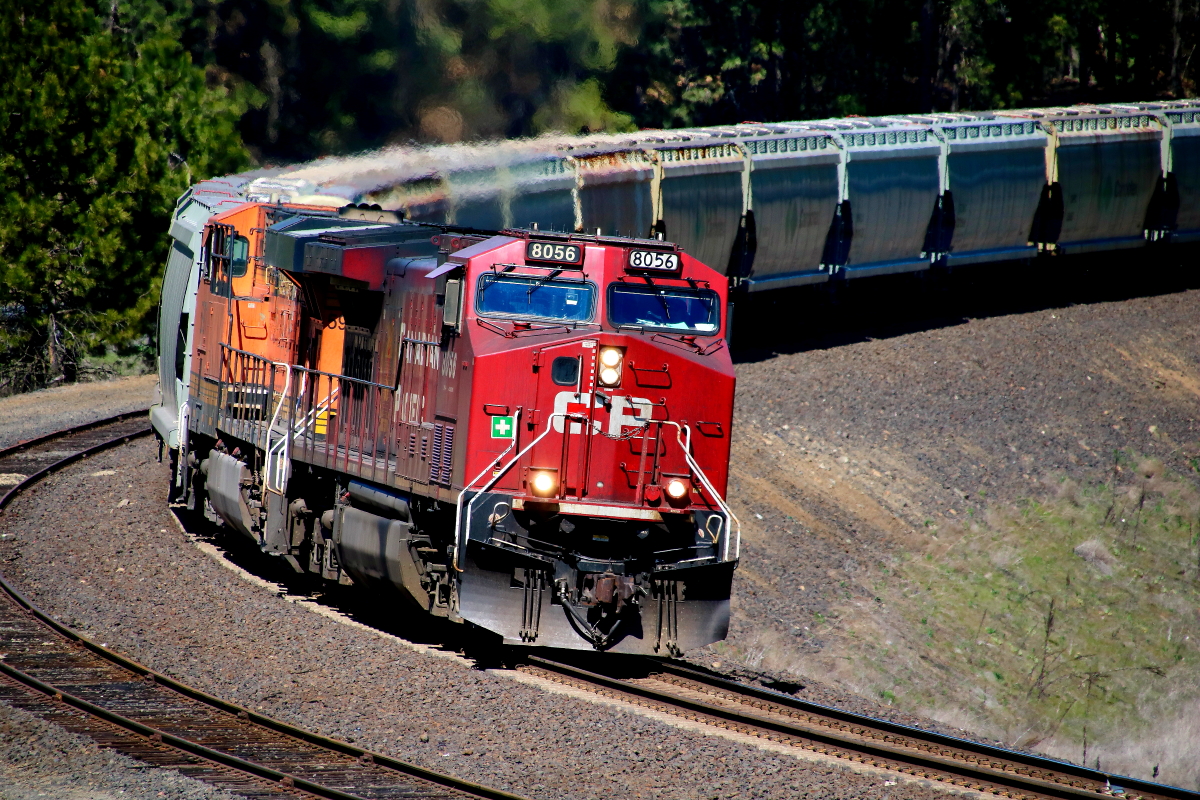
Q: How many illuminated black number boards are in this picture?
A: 1